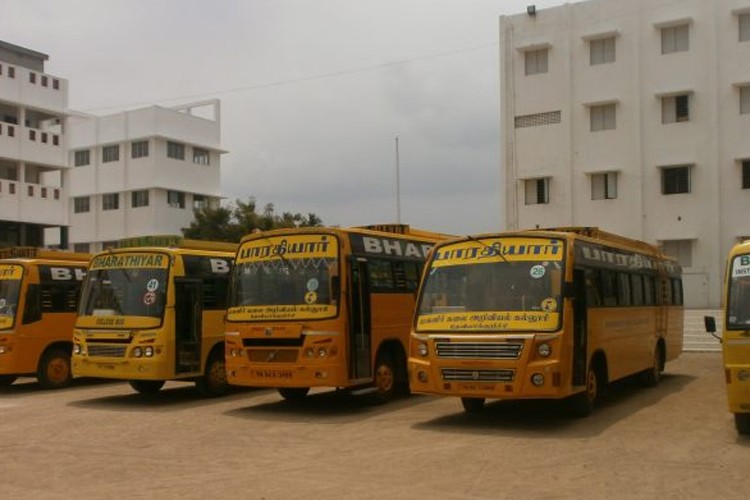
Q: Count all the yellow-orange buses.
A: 5